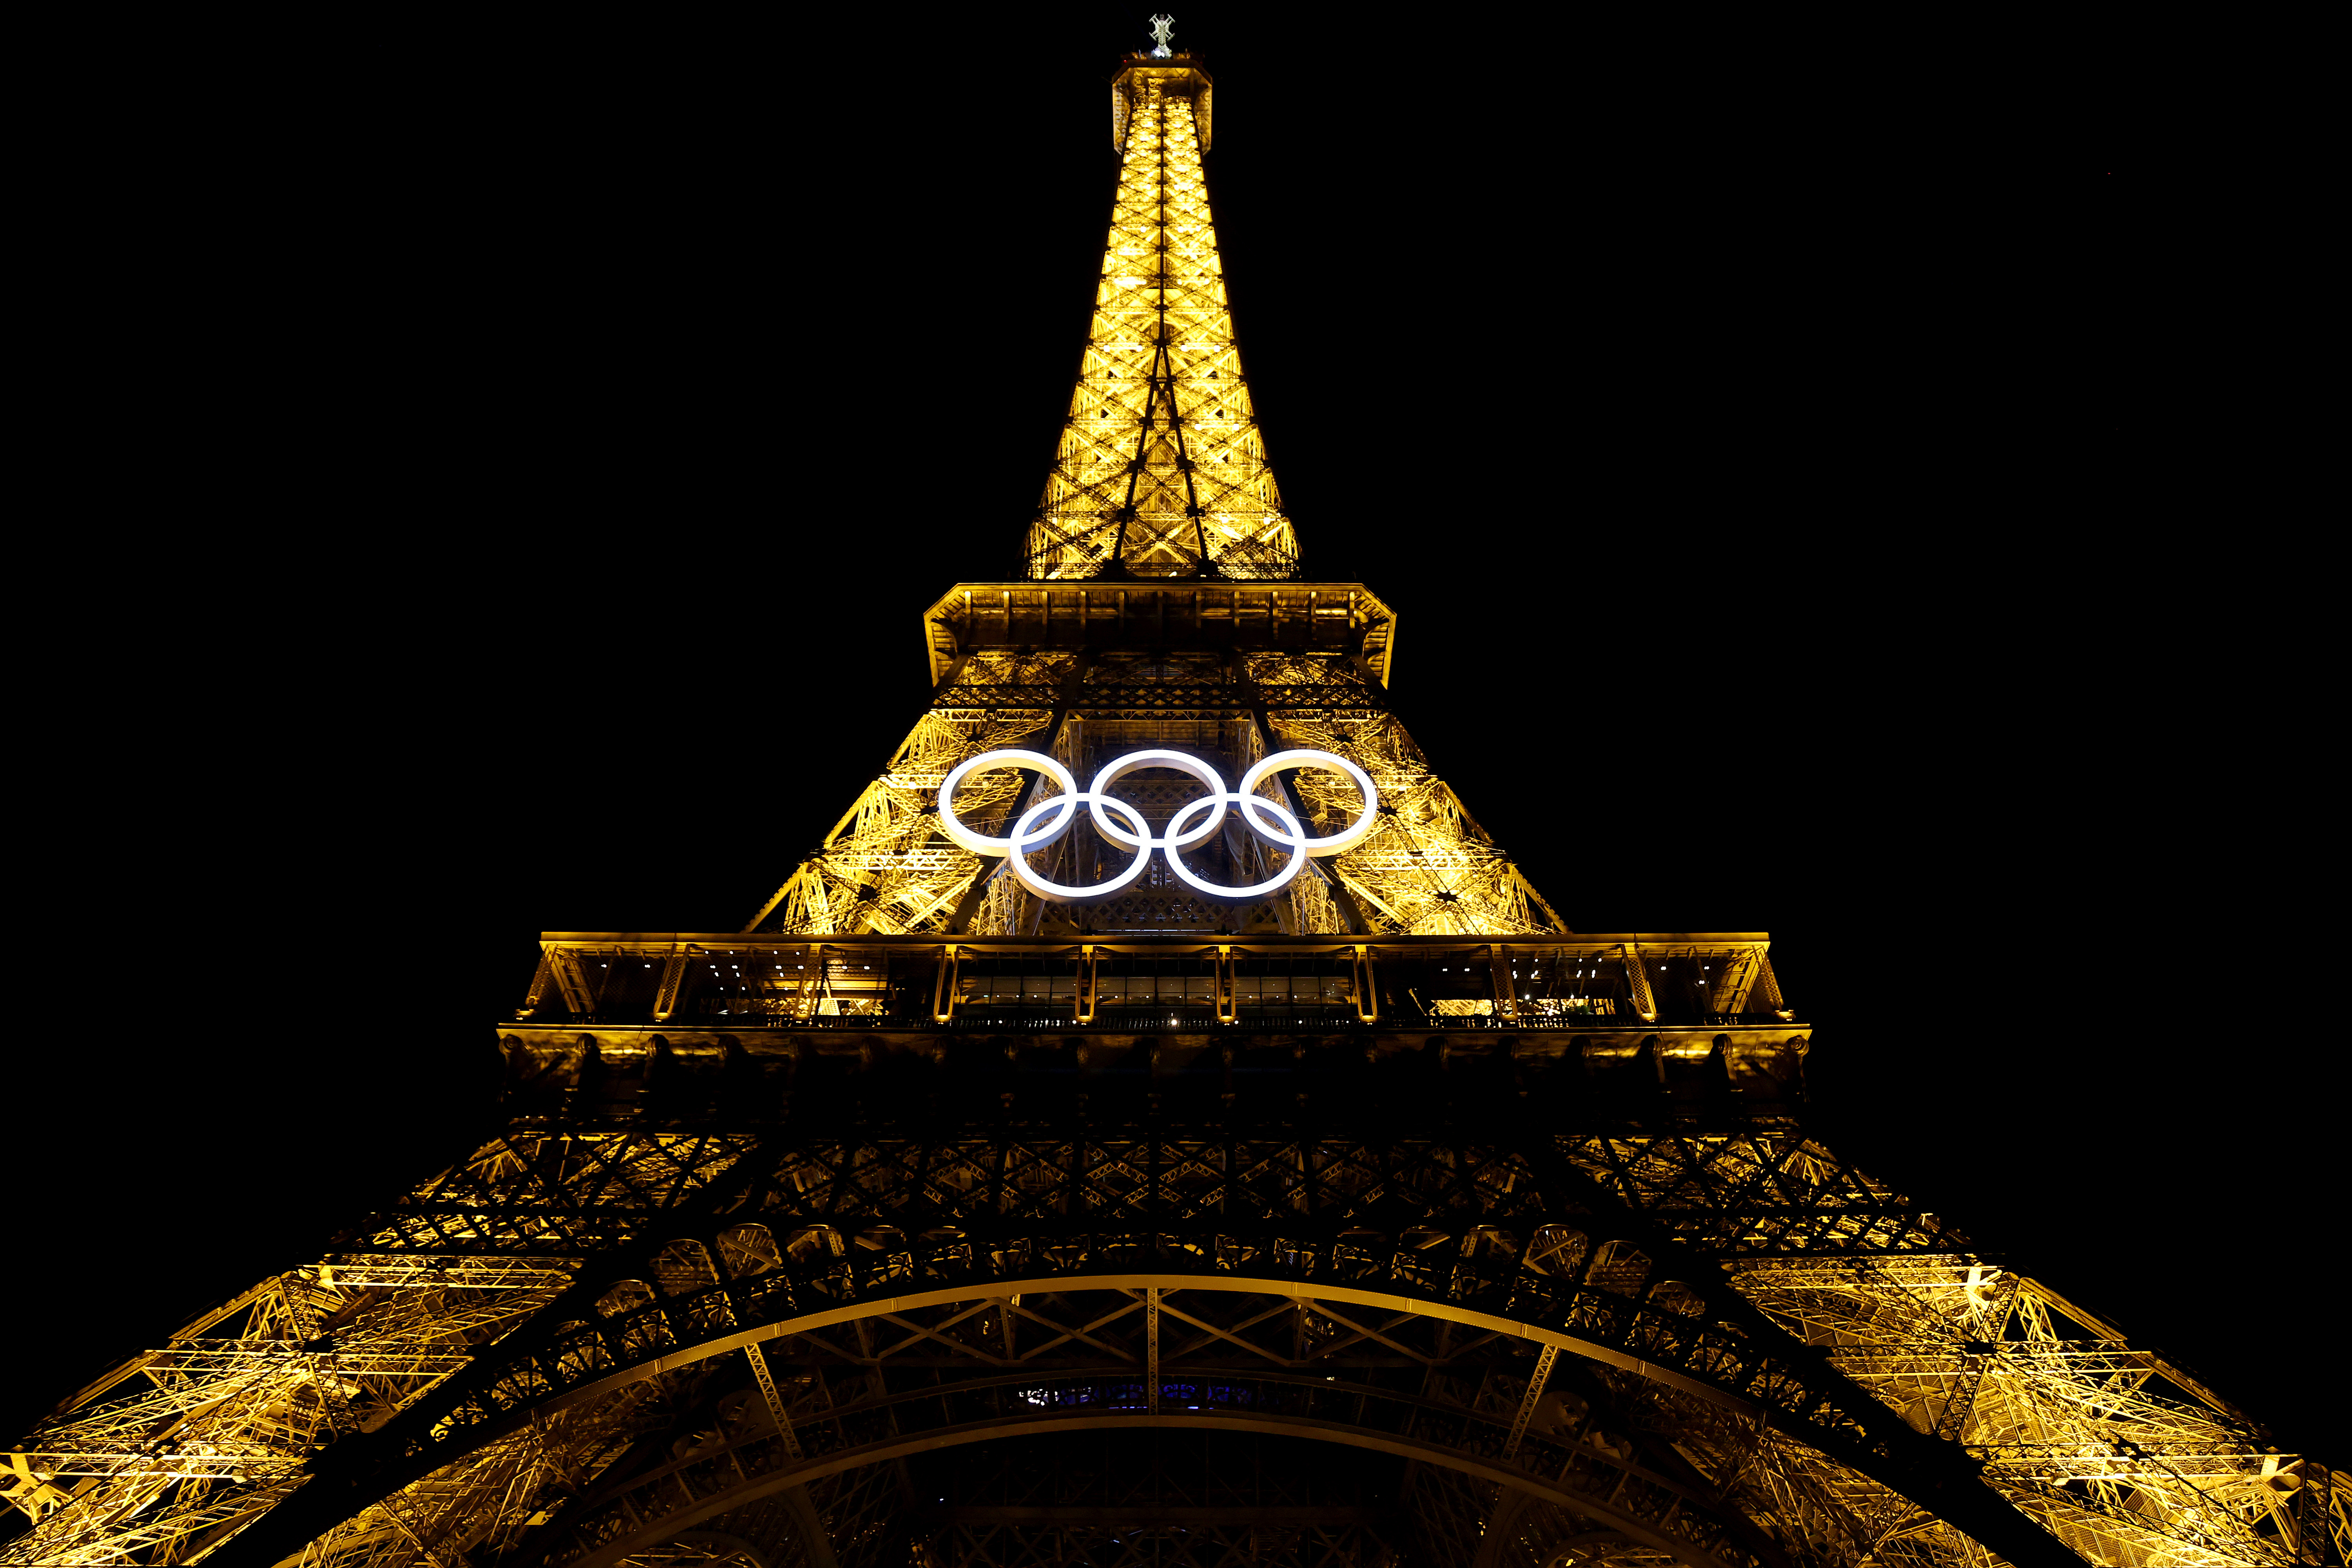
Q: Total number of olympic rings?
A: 5